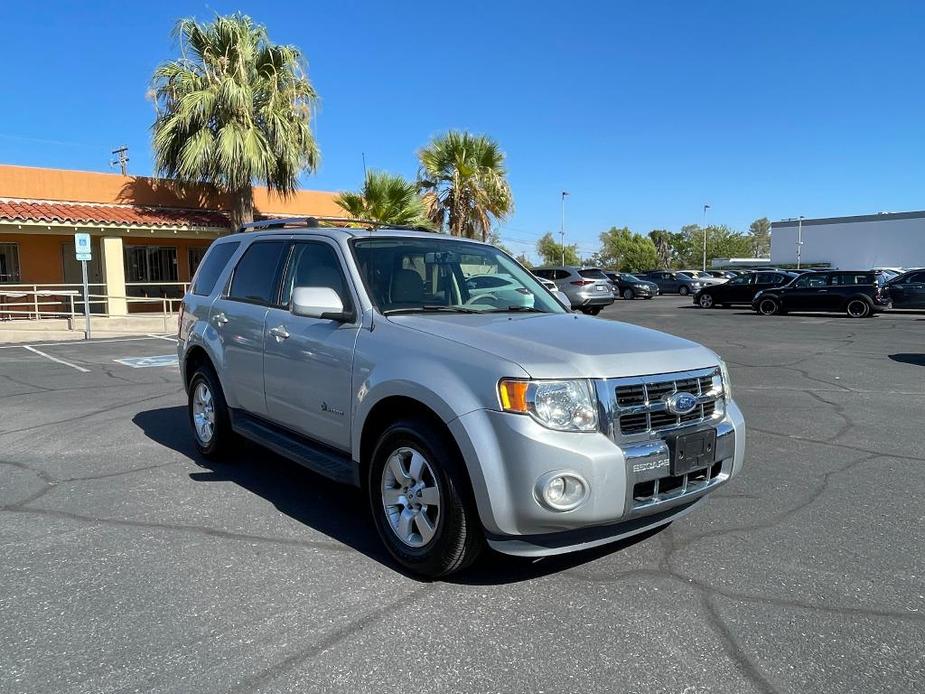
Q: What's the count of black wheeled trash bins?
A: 0